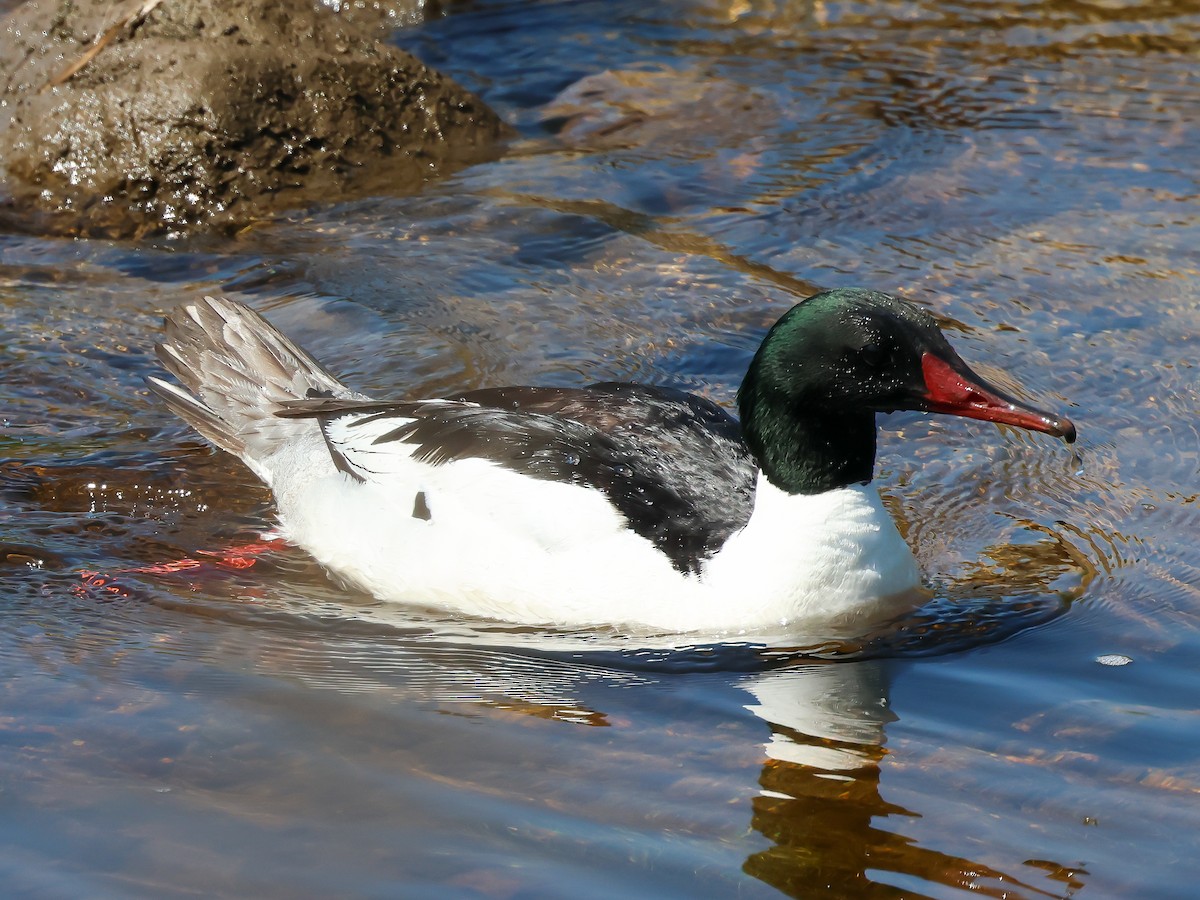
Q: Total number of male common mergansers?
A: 1